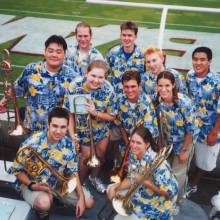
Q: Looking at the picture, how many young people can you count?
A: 10